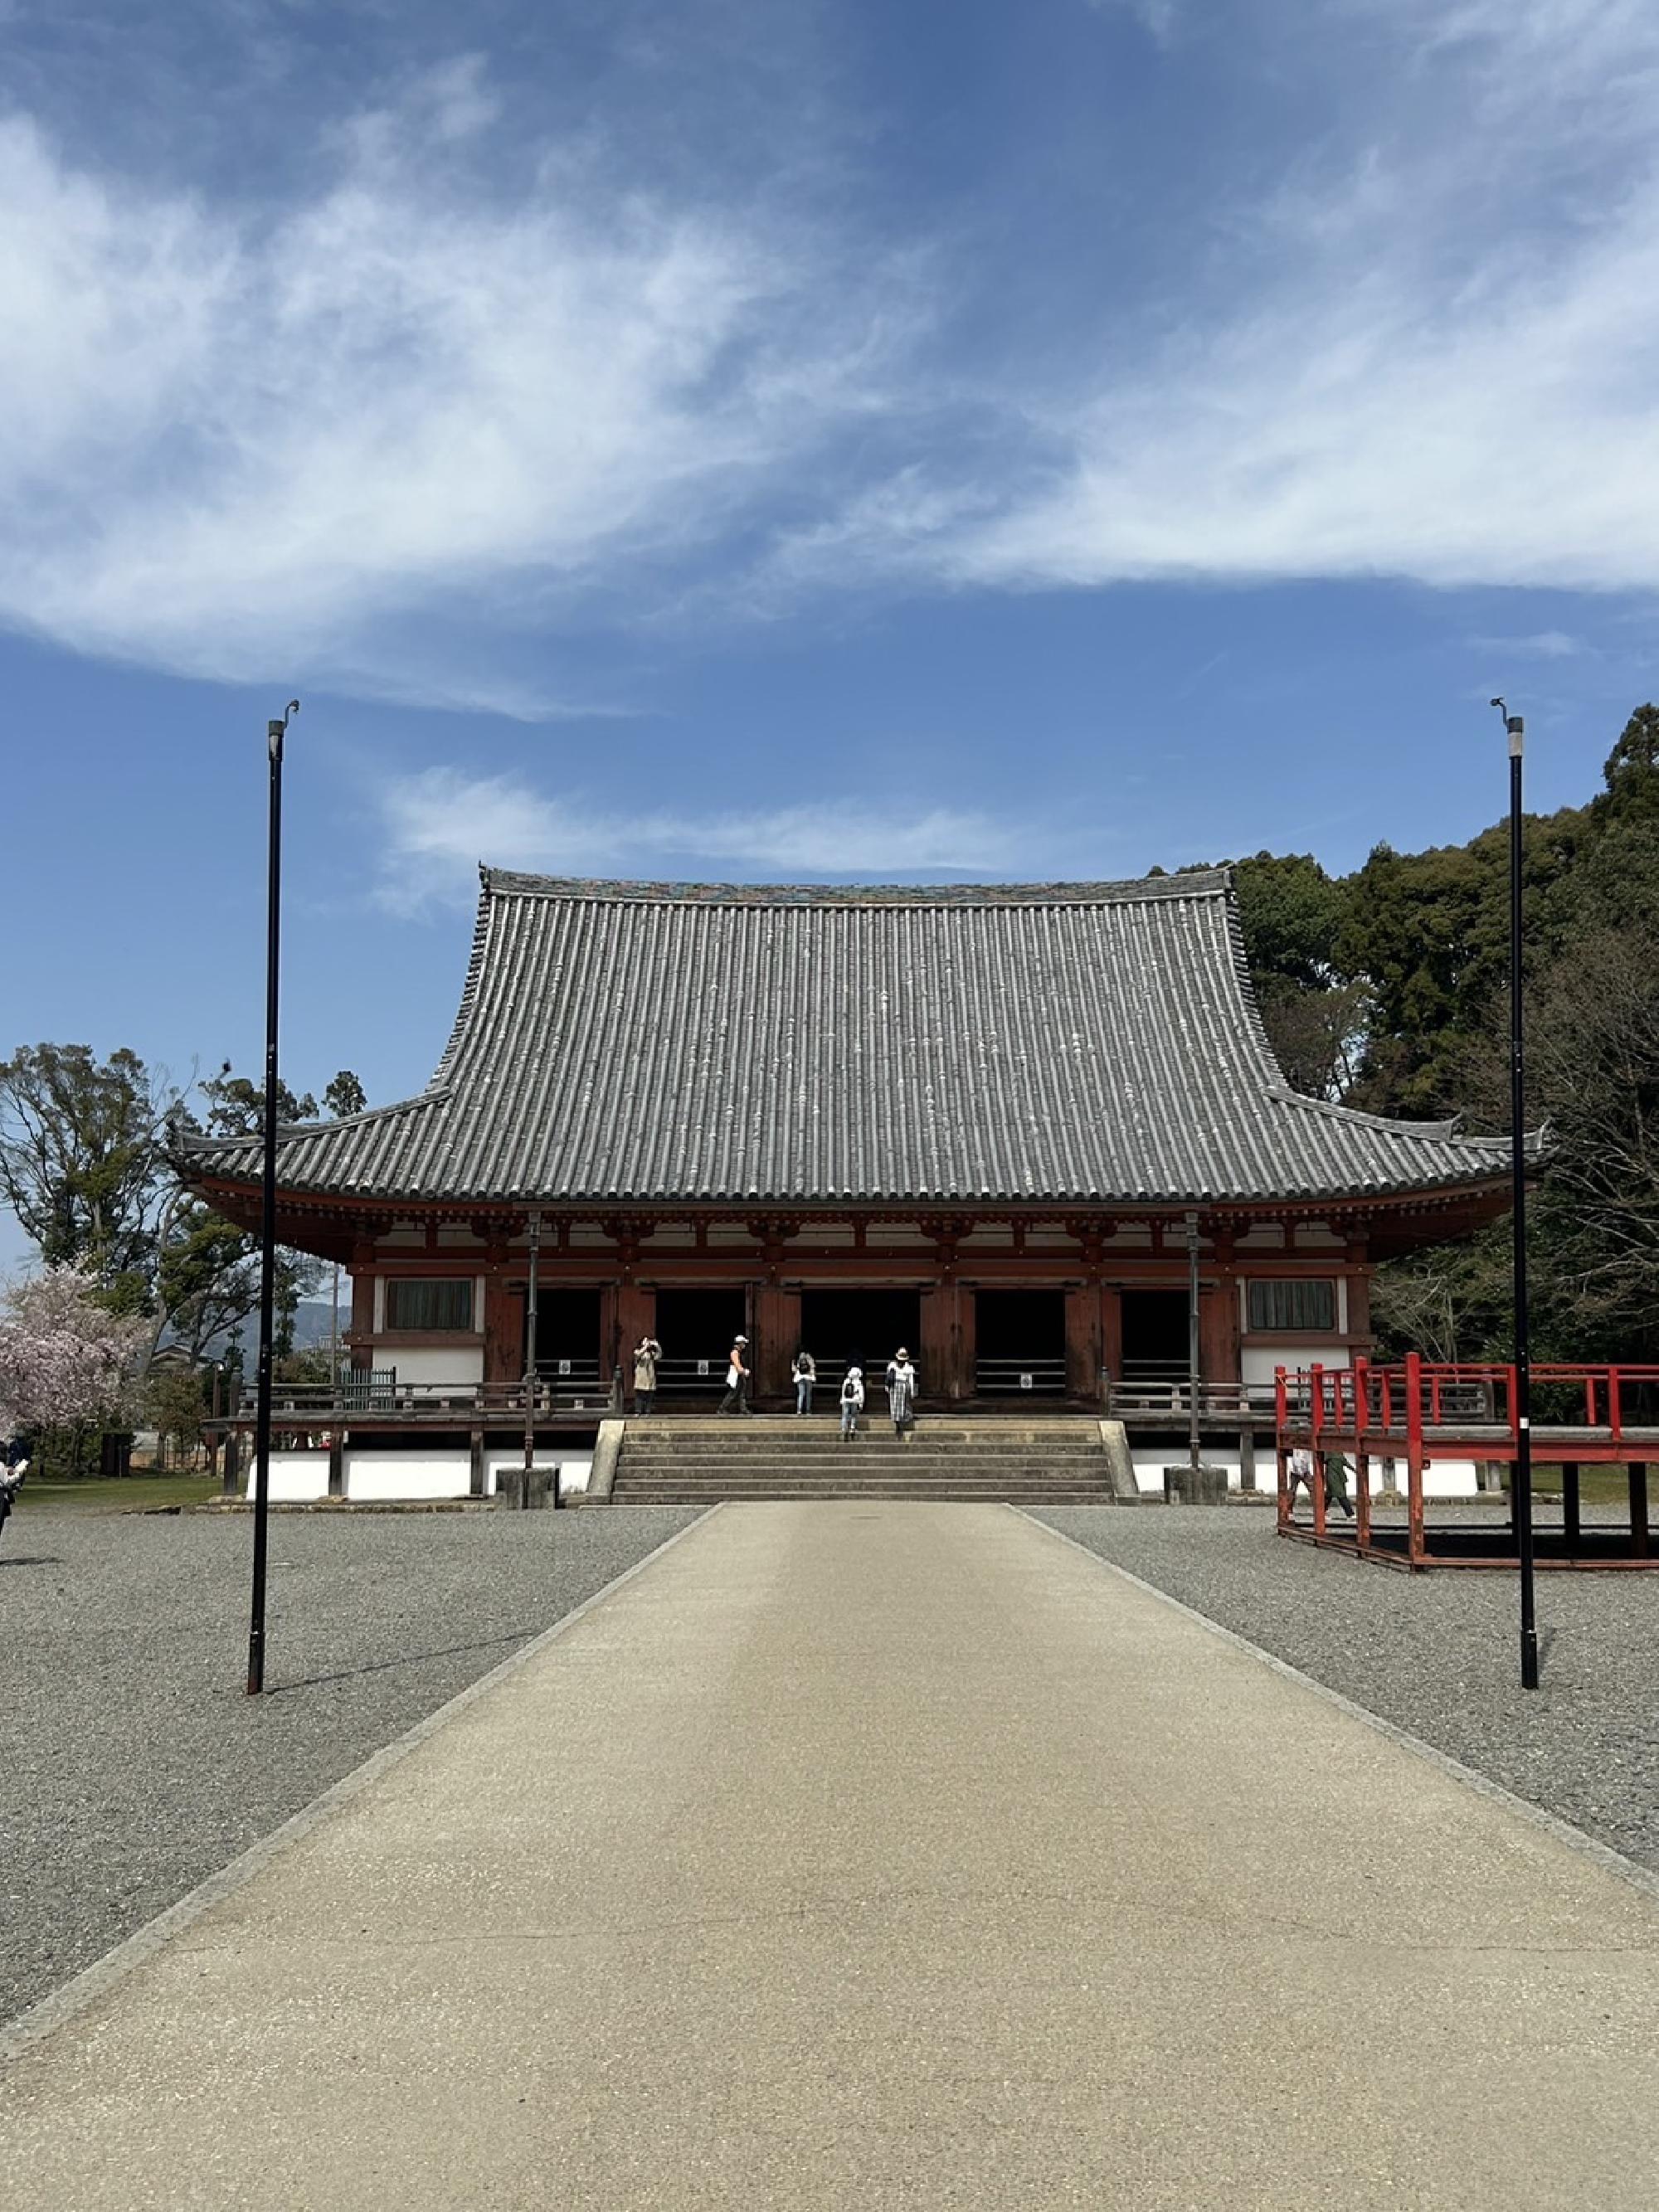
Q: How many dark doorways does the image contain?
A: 5